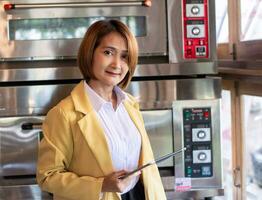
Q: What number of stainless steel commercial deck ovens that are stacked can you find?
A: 2